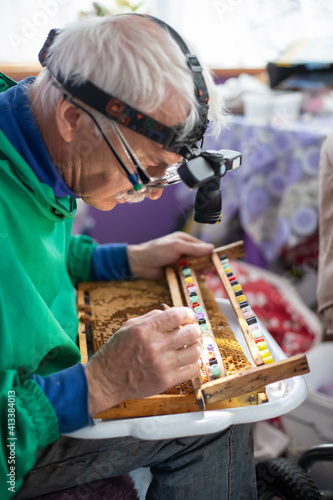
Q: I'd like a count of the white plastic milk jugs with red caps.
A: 0